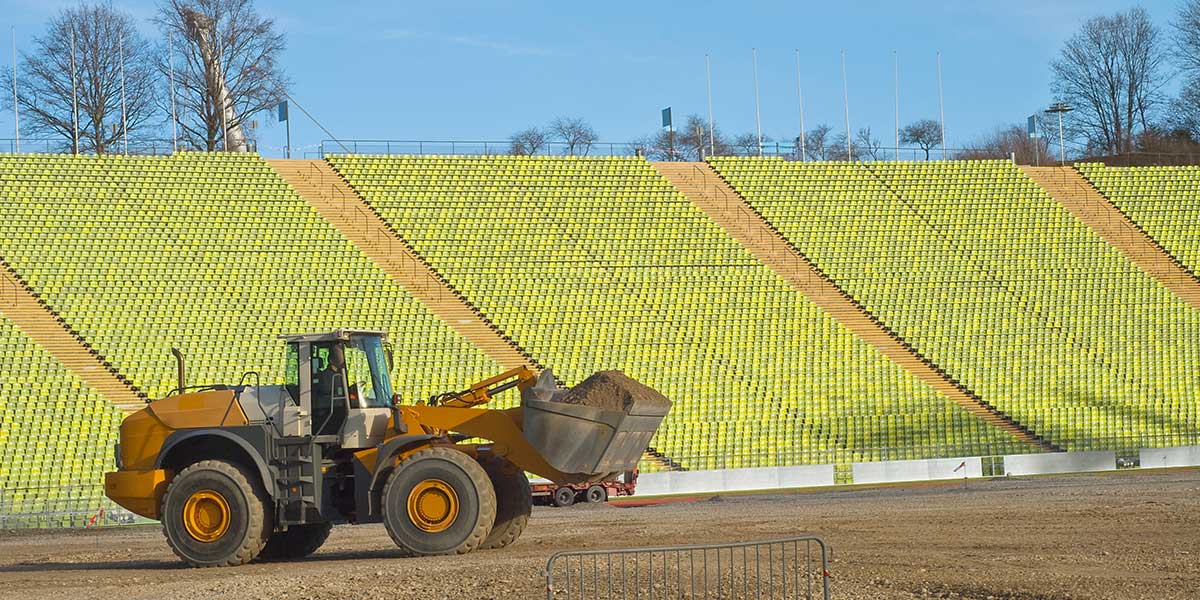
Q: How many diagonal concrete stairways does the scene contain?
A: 4